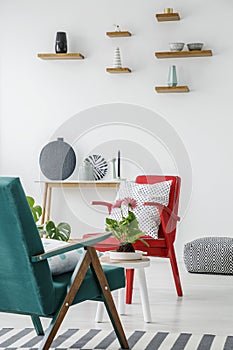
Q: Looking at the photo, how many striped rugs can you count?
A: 1